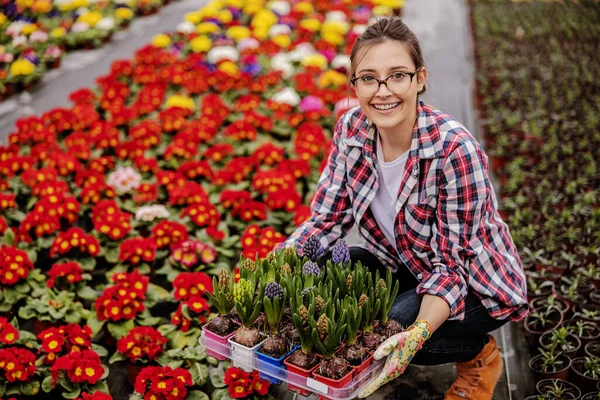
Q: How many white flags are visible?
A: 0